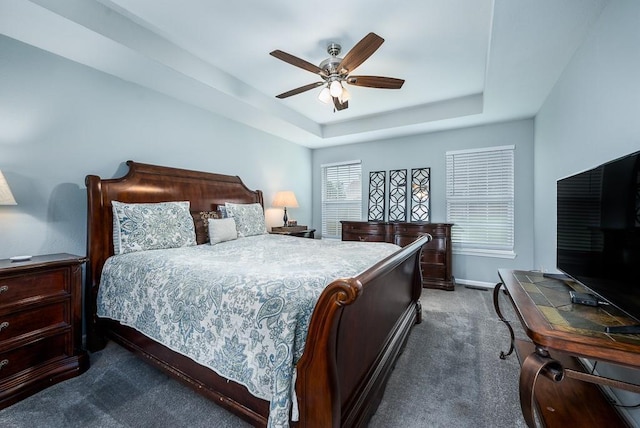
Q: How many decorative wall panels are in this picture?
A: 3